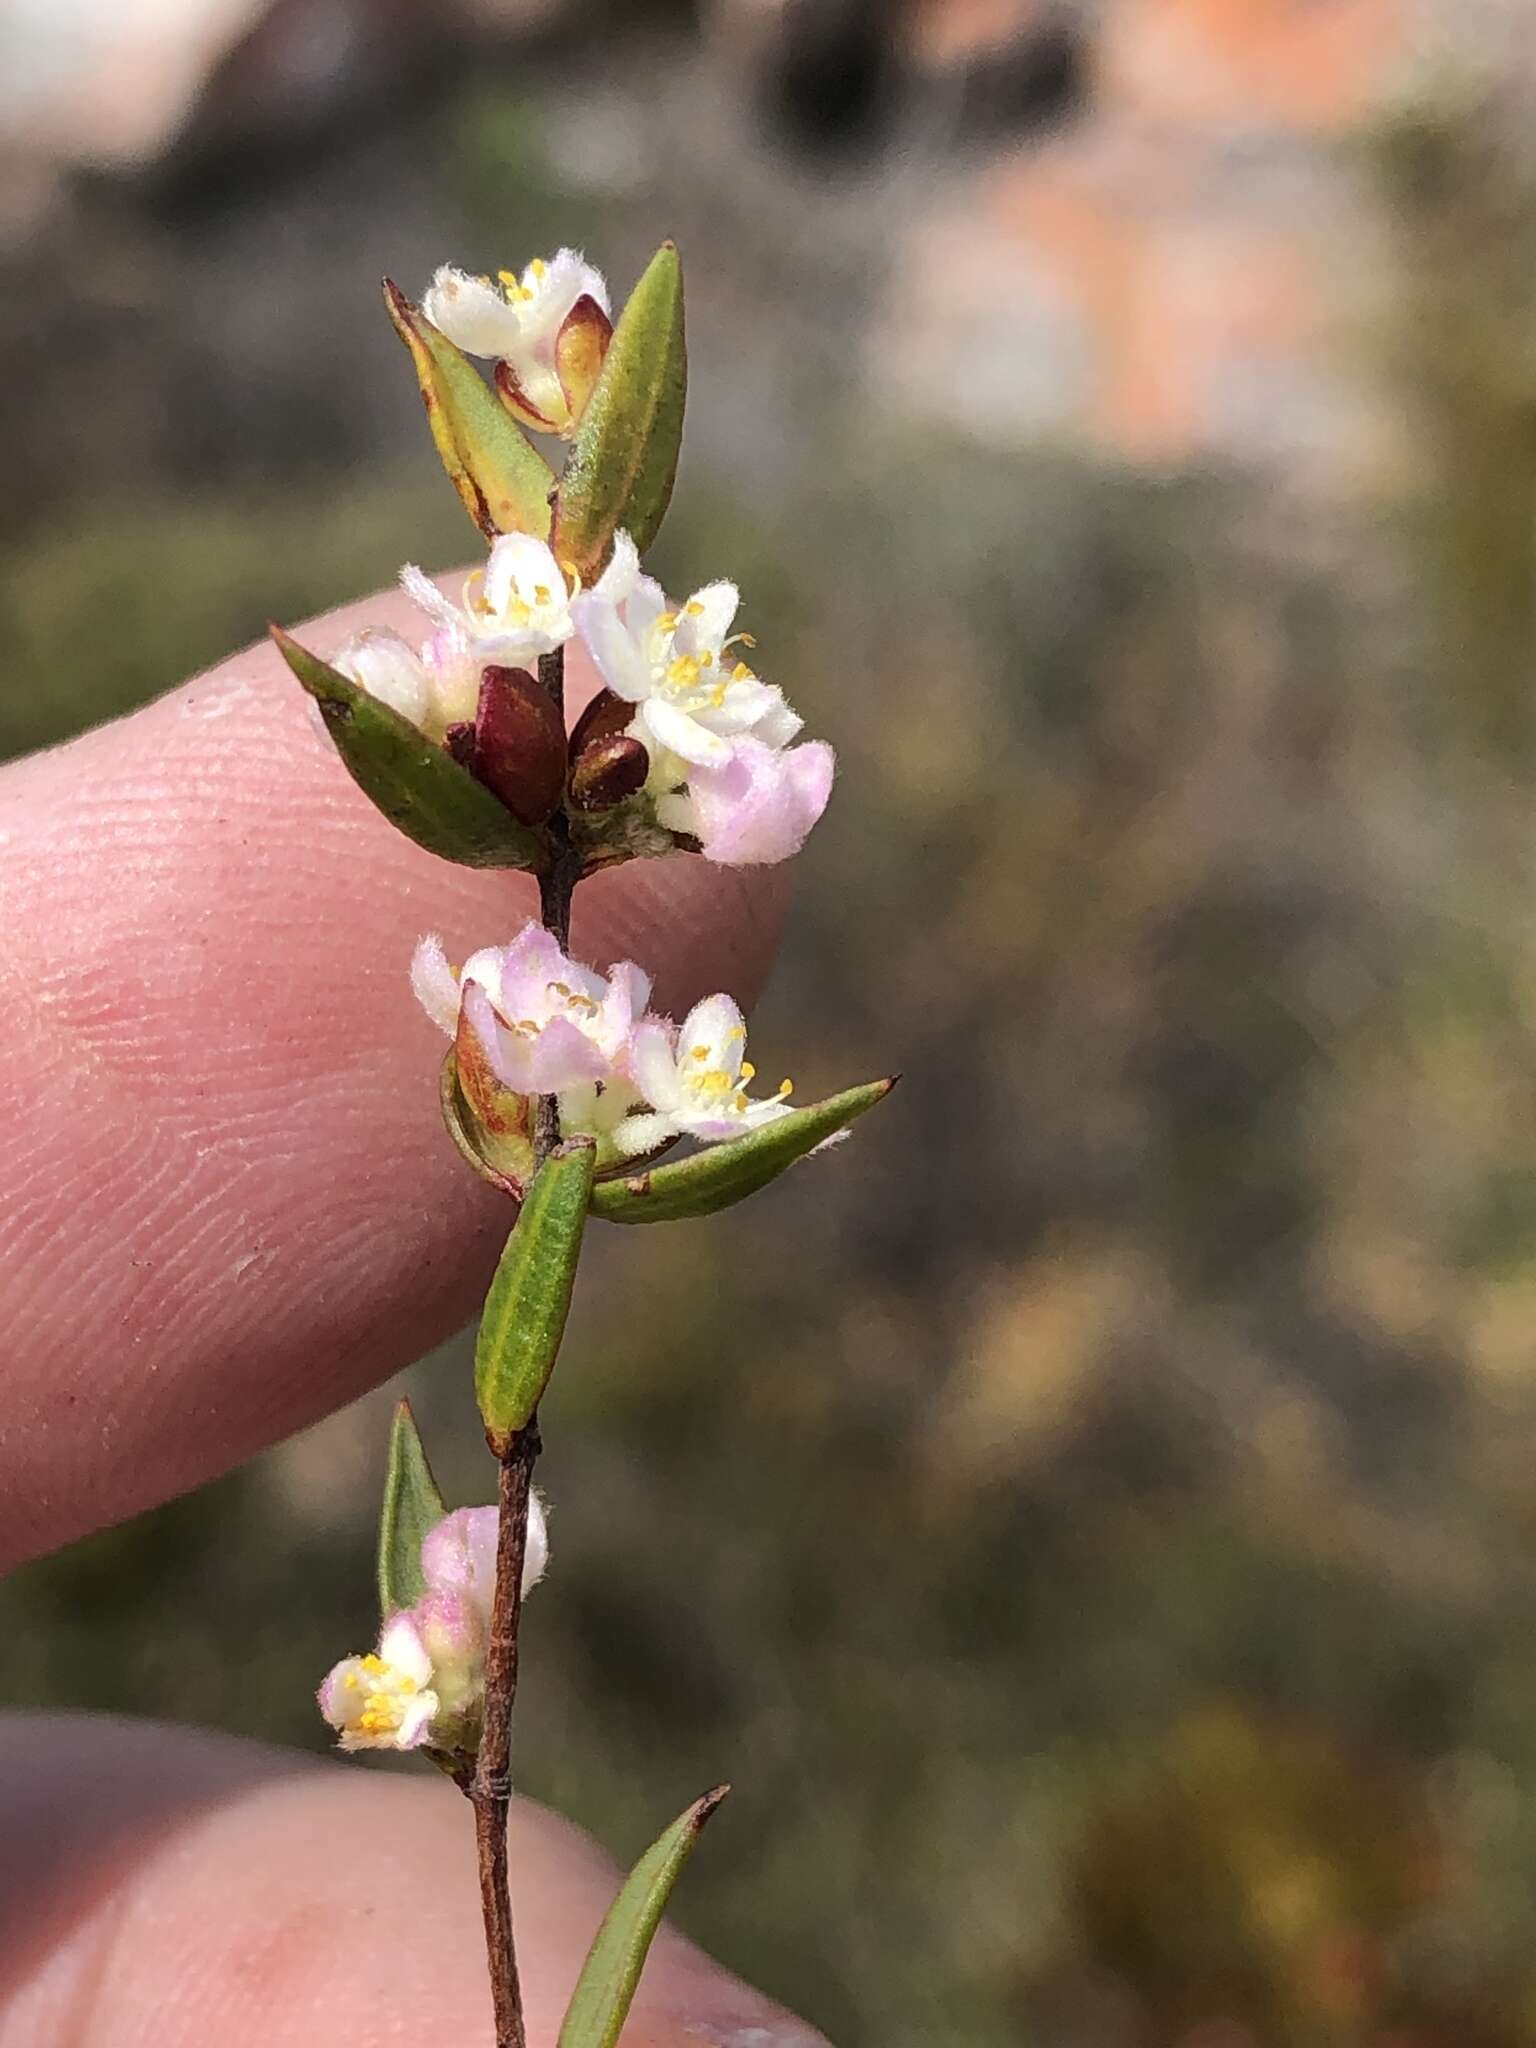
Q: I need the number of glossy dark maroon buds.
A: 3